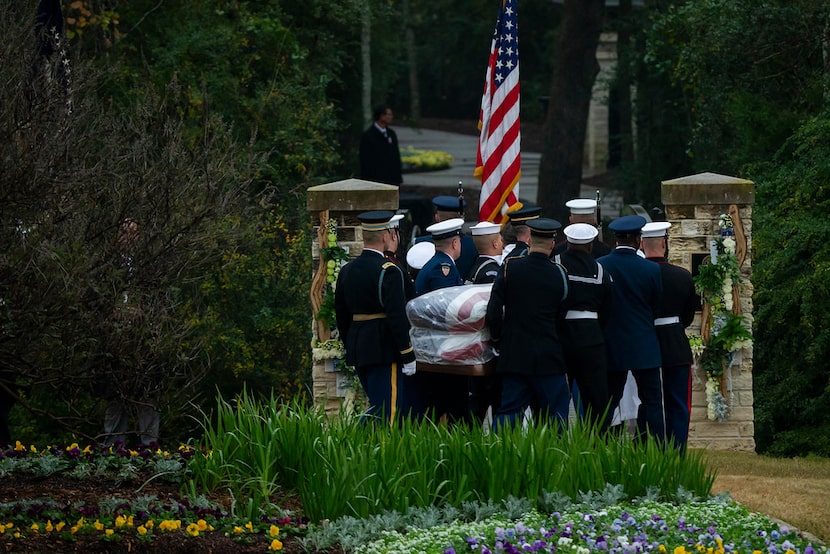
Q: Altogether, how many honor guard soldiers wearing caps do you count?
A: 12